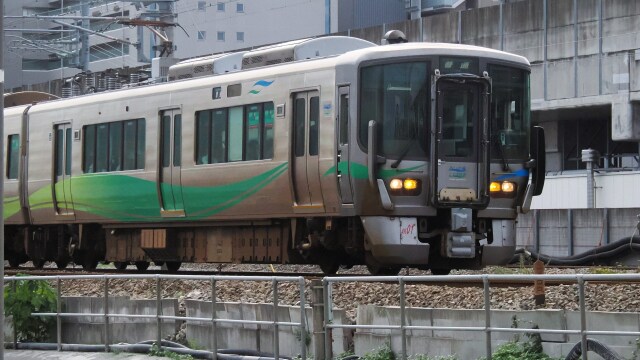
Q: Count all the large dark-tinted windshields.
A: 2